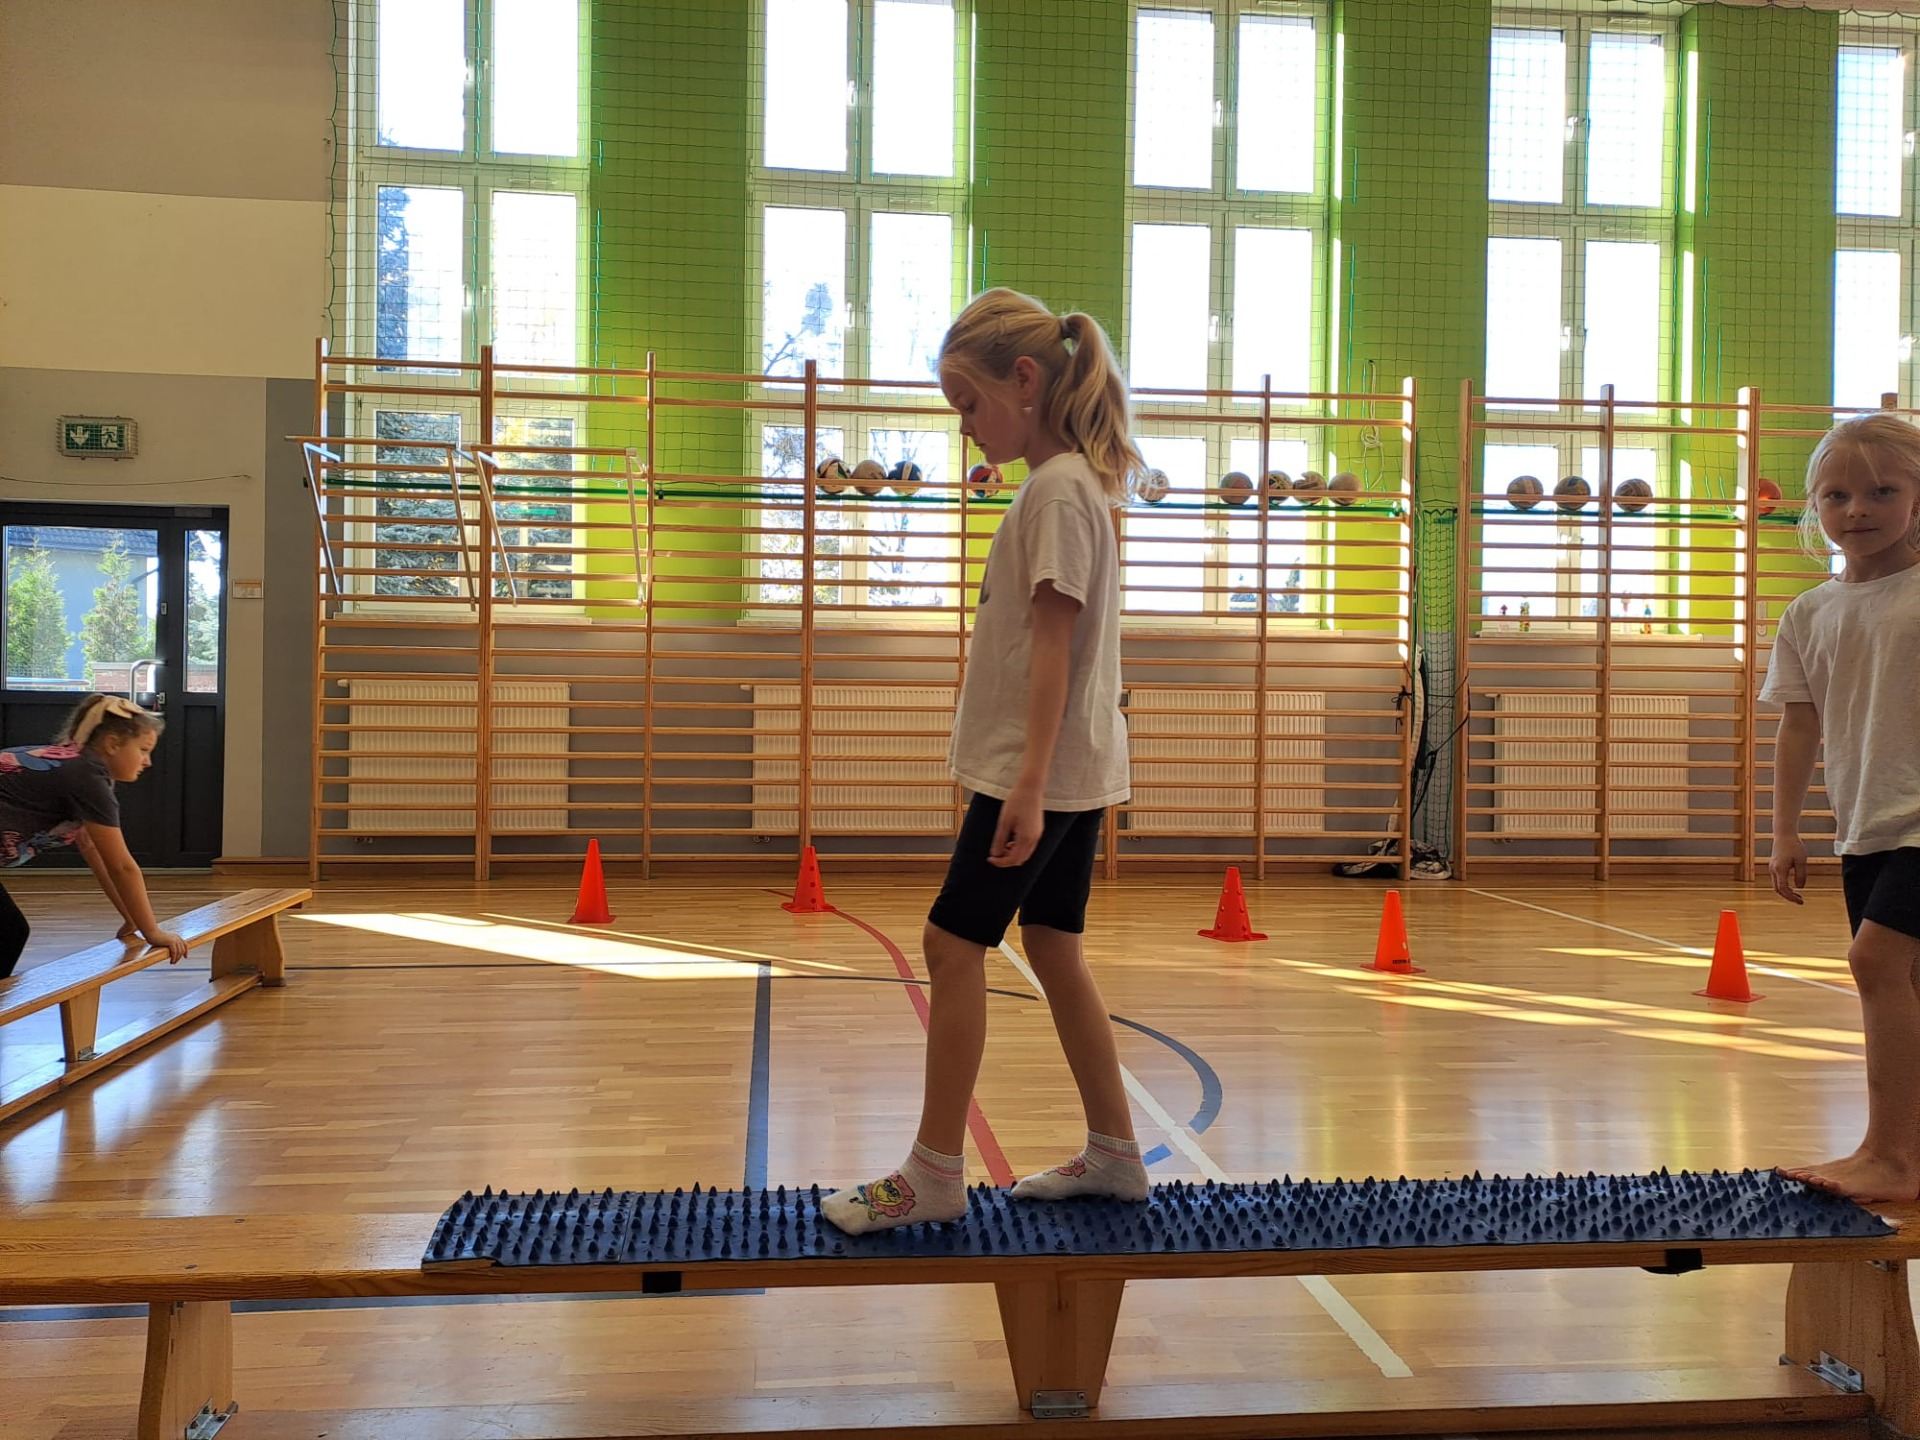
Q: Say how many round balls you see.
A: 13